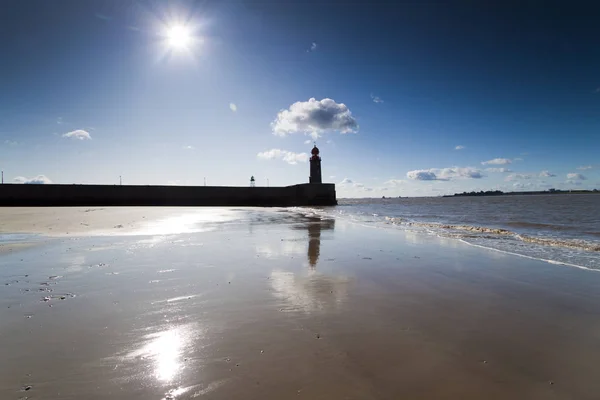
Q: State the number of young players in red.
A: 0